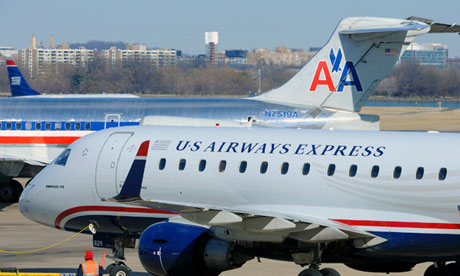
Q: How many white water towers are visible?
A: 1